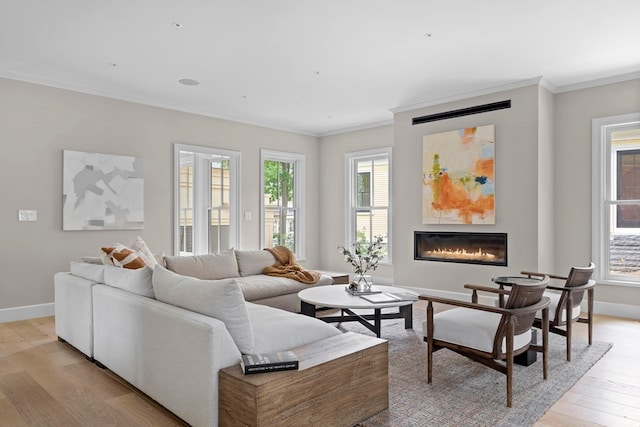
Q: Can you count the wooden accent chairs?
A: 2